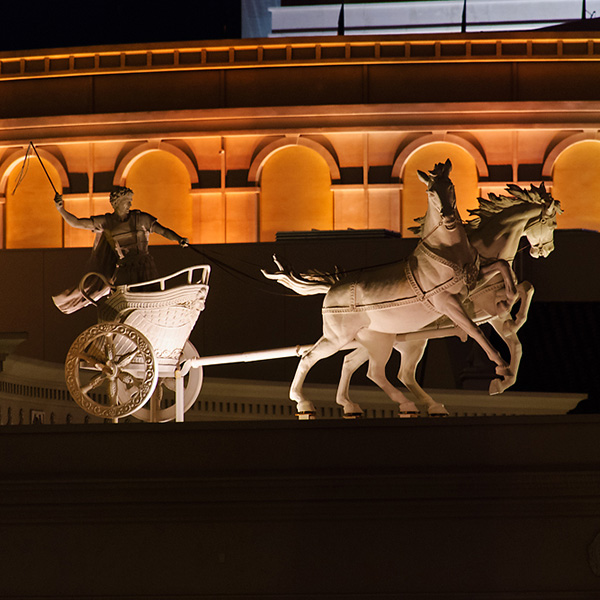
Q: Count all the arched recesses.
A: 5